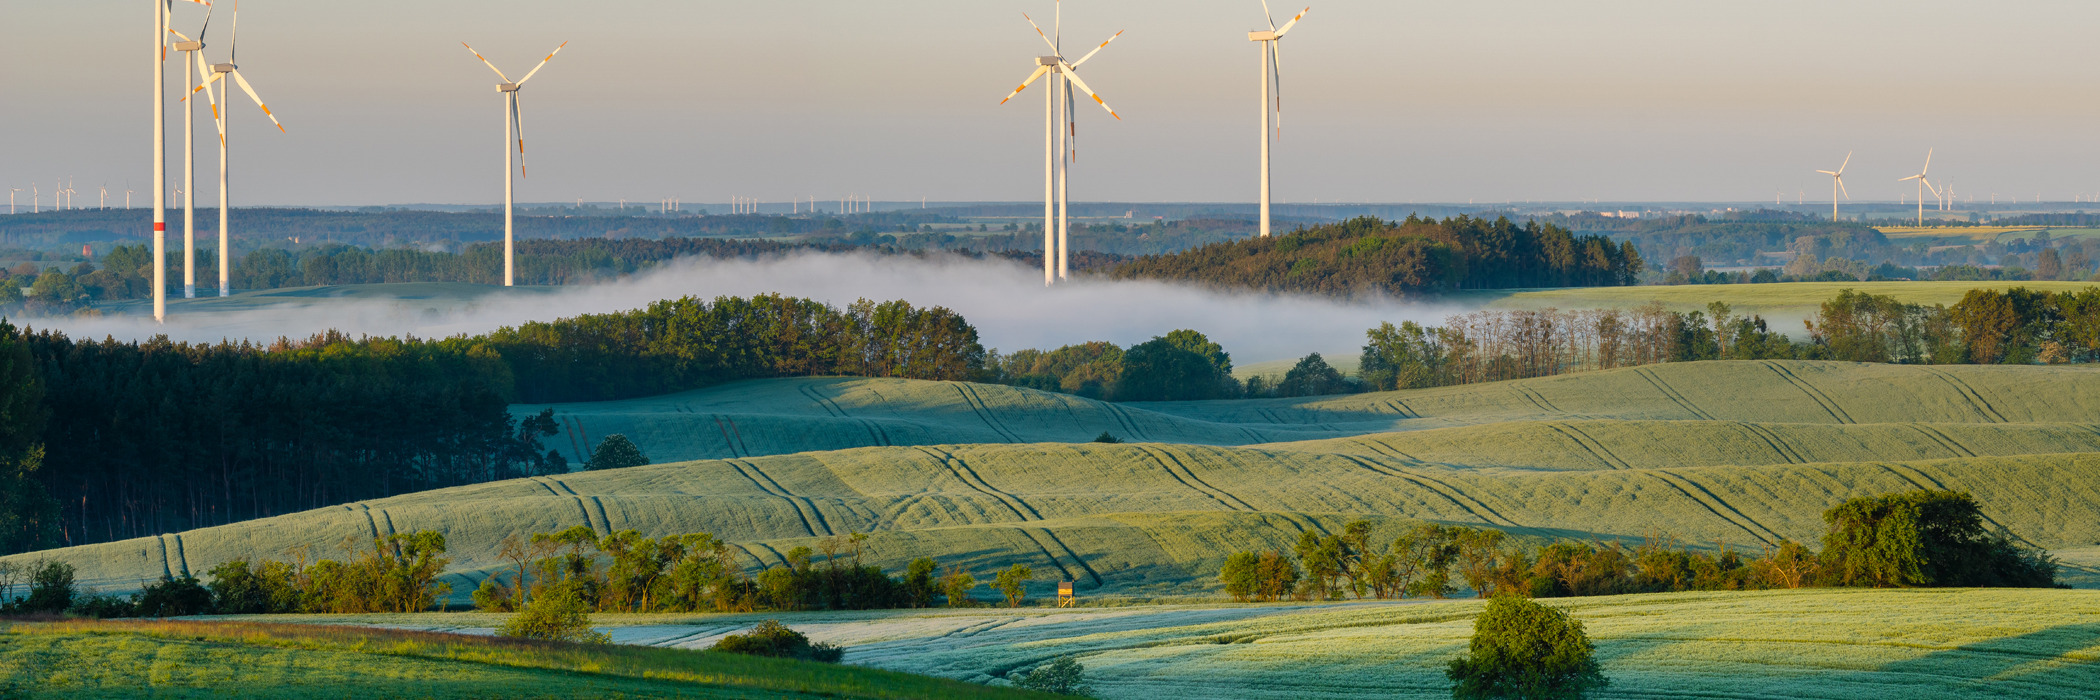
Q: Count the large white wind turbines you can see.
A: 7